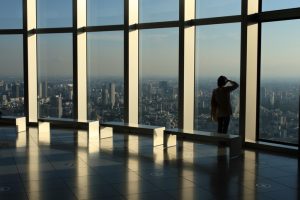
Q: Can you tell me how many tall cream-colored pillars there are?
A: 5